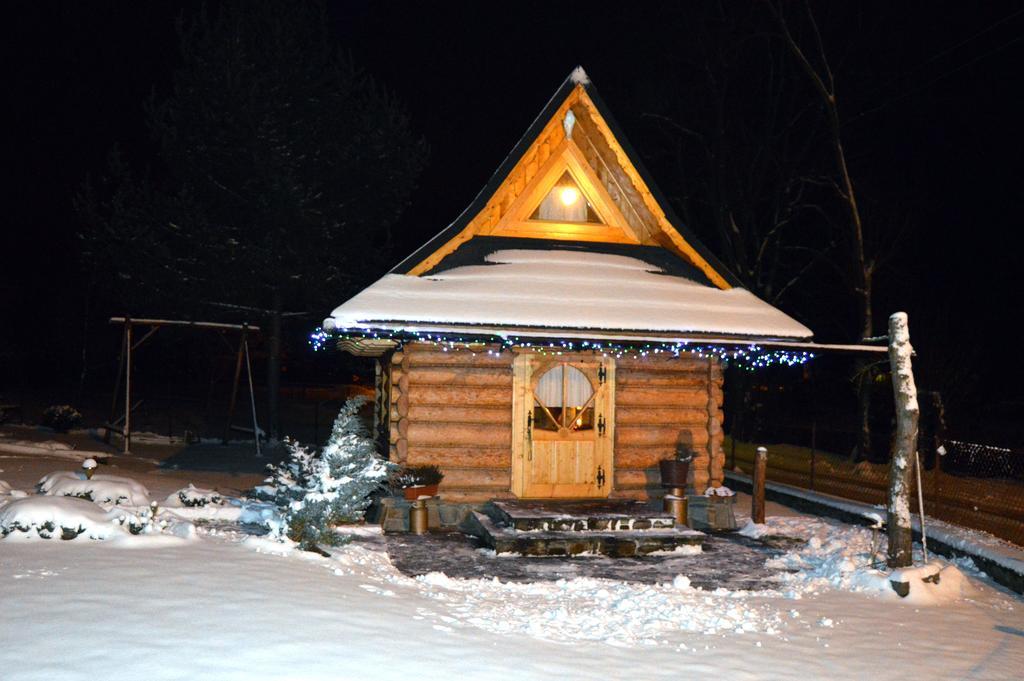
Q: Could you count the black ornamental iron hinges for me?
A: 3